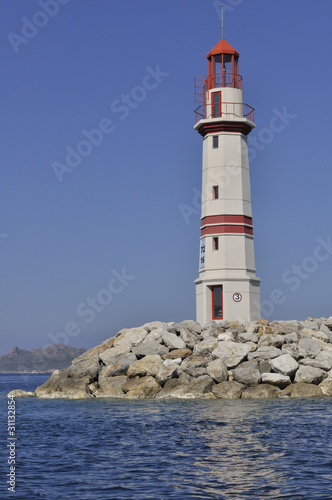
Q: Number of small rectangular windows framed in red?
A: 3